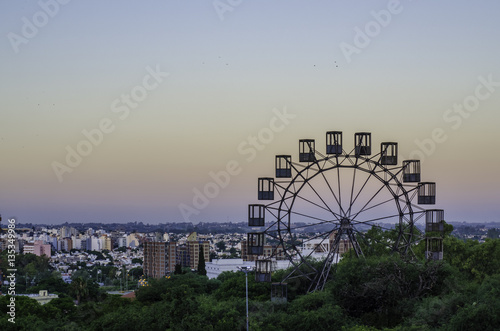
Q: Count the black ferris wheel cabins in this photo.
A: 14